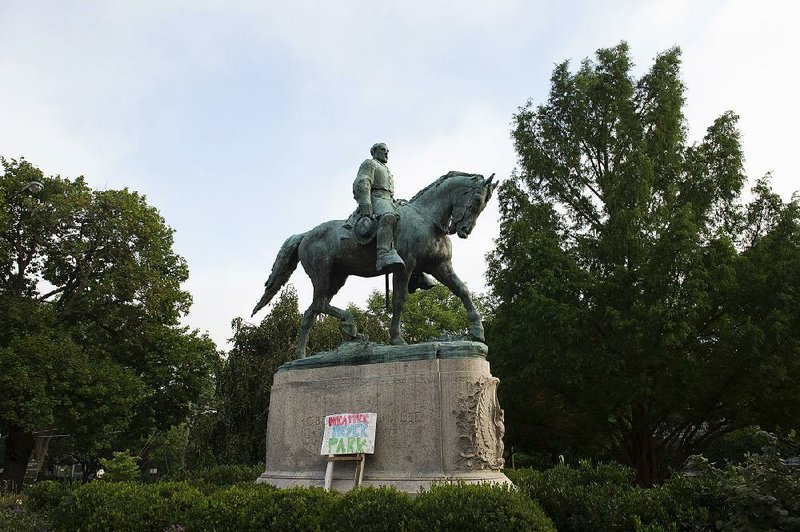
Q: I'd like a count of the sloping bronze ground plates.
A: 1